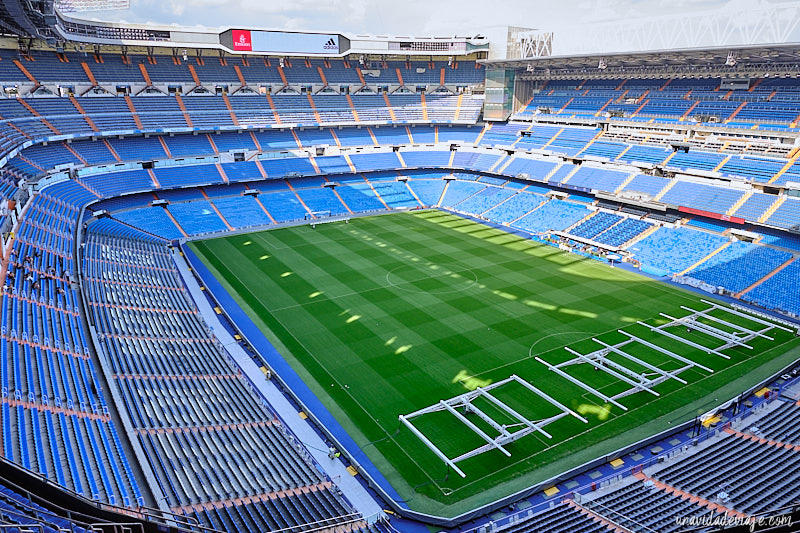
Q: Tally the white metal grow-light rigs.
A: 3